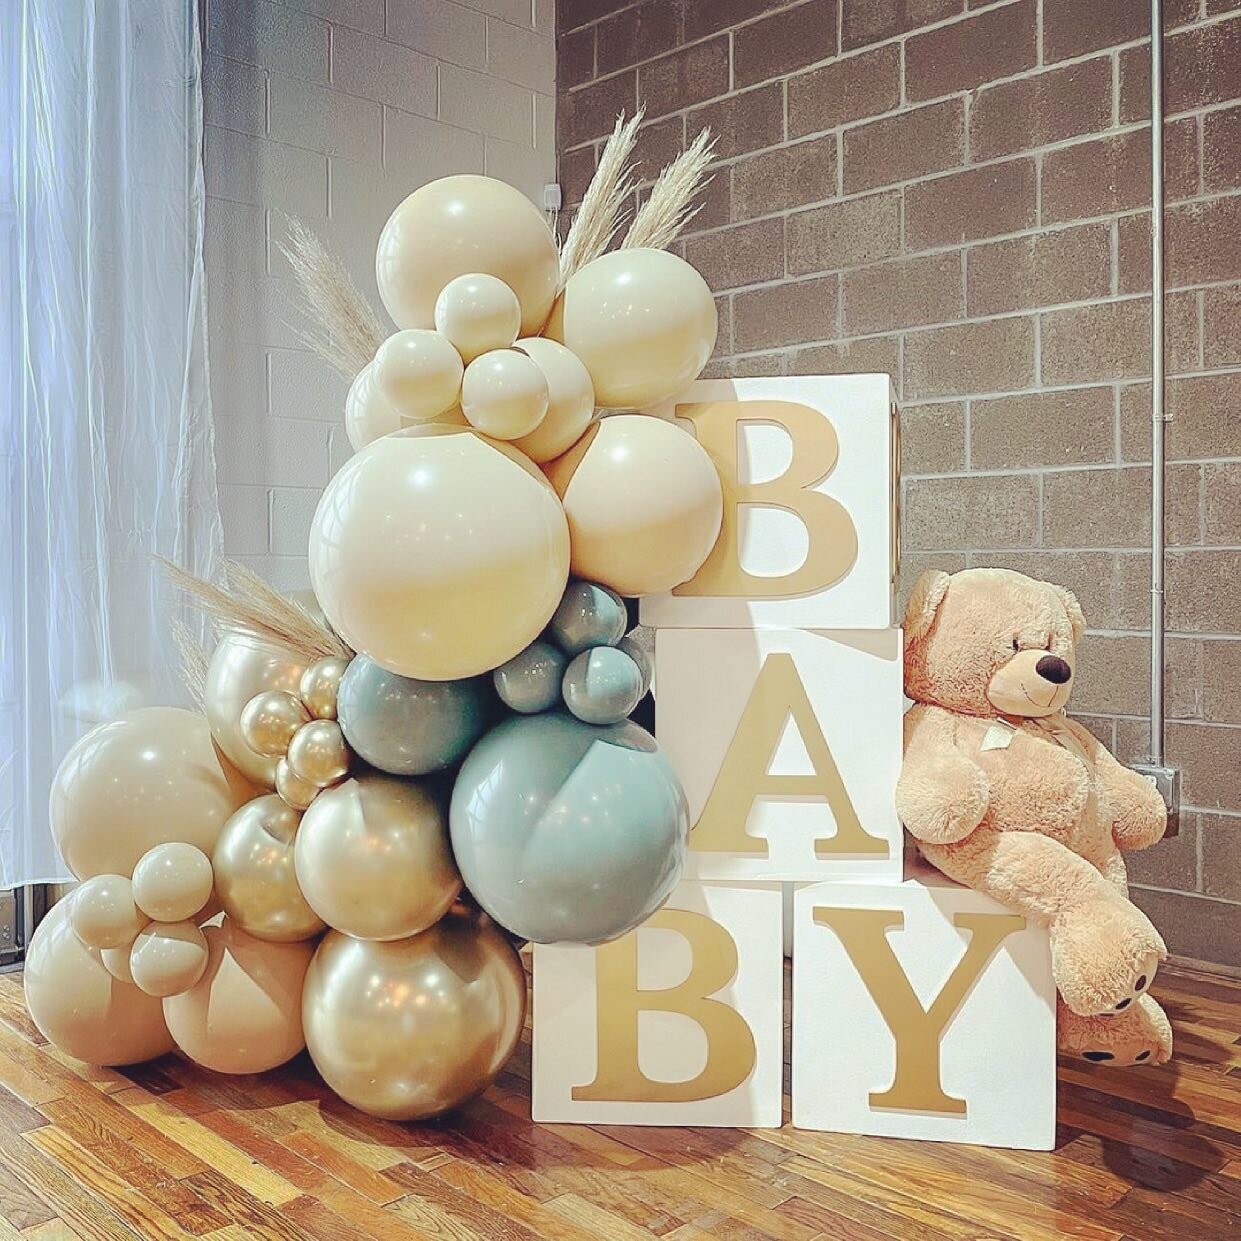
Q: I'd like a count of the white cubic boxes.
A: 4